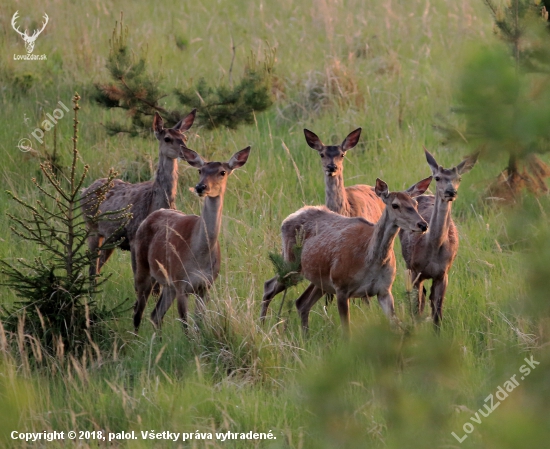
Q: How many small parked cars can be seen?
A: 0